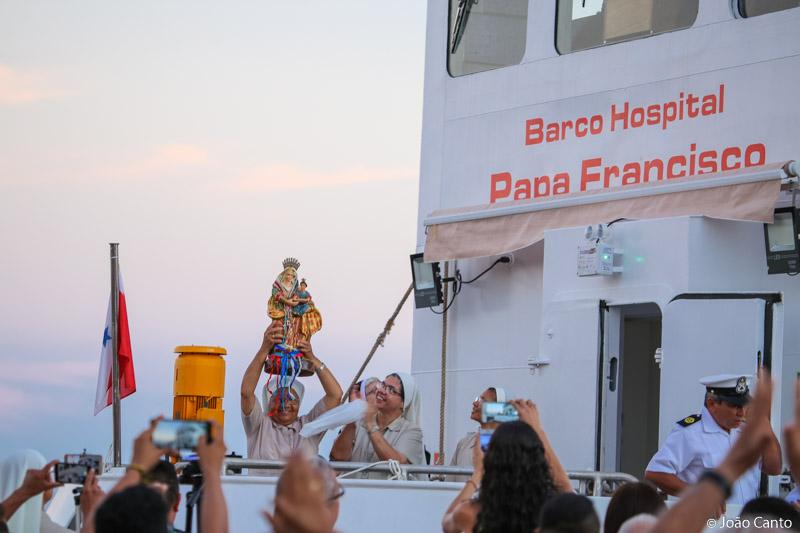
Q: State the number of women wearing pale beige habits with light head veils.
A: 4